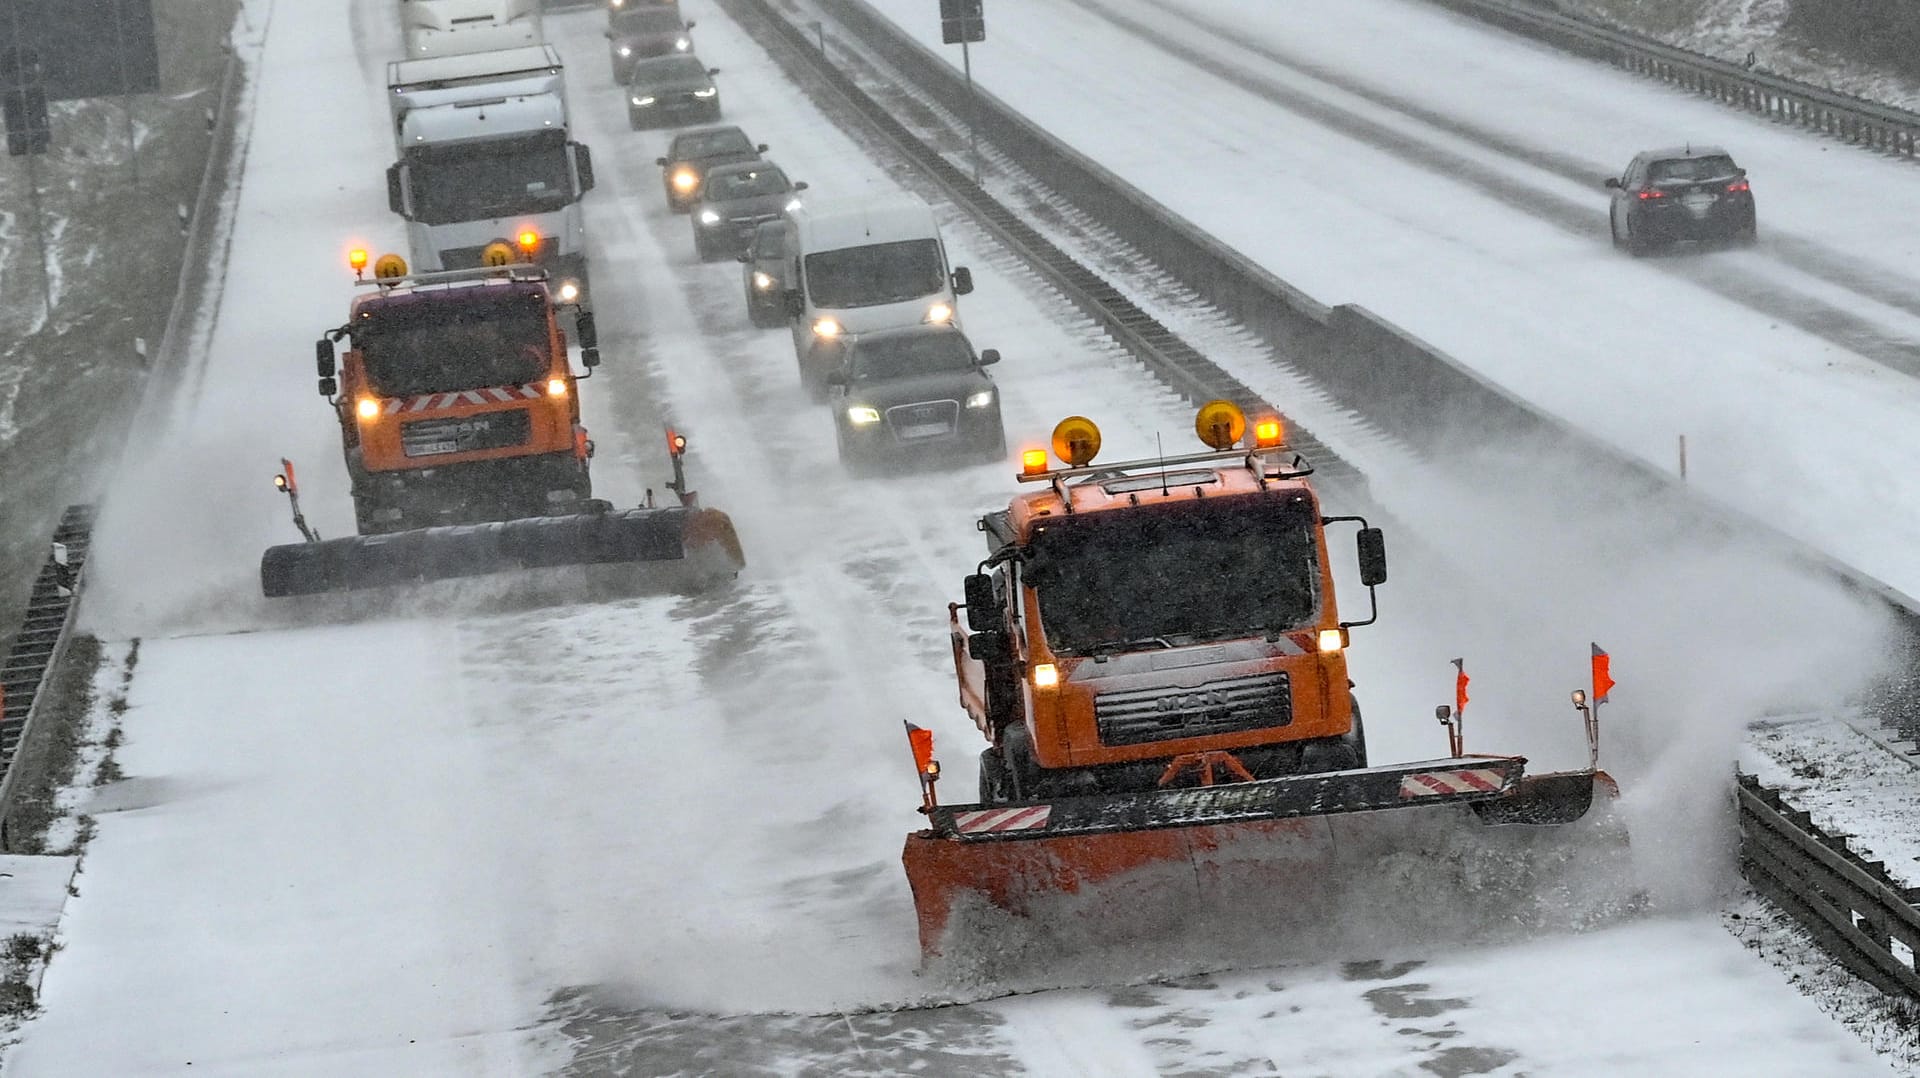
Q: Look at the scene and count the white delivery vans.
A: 1